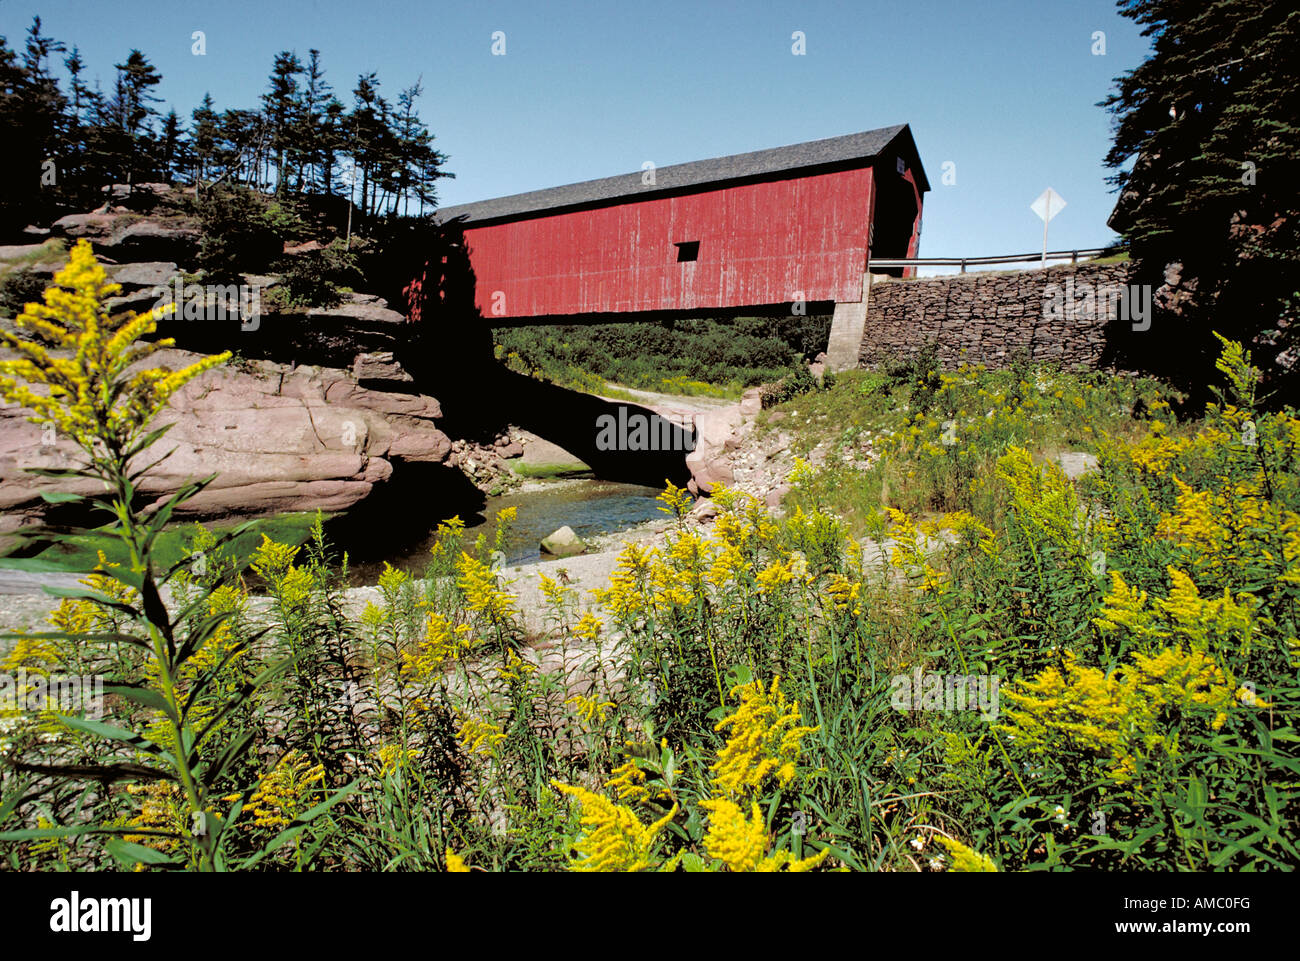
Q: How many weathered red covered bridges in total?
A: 1